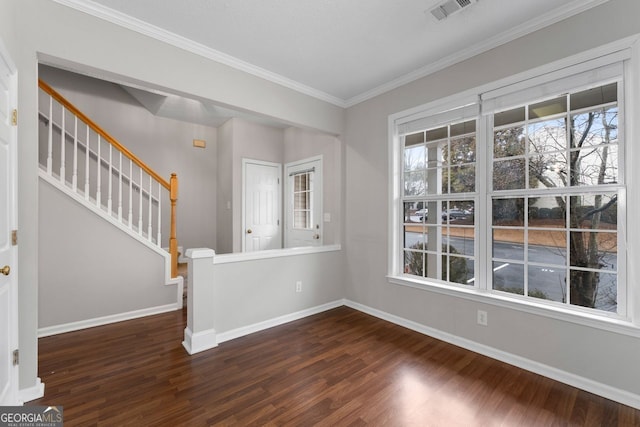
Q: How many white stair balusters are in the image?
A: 11